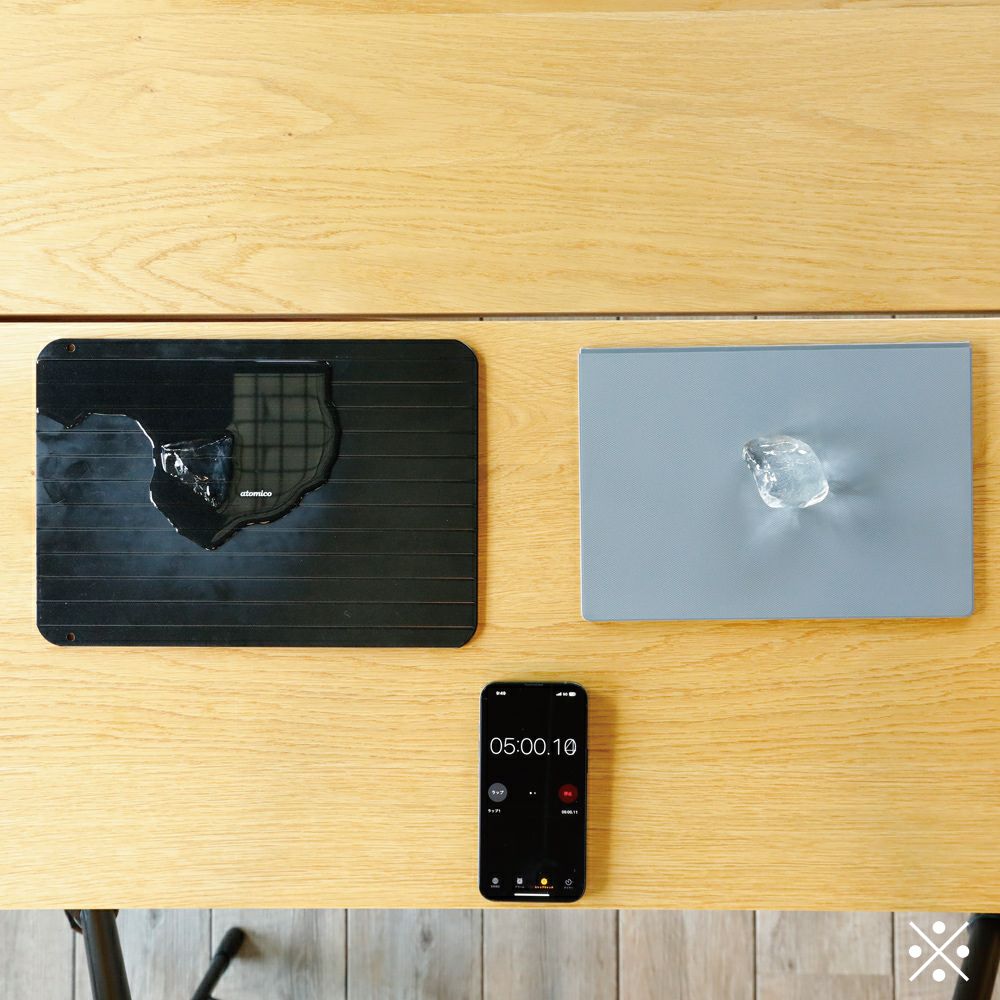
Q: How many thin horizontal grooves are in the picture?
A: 12